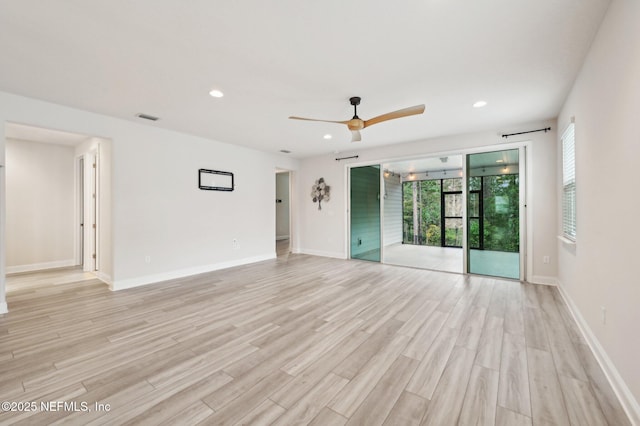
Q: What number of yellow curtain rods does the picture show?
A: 0